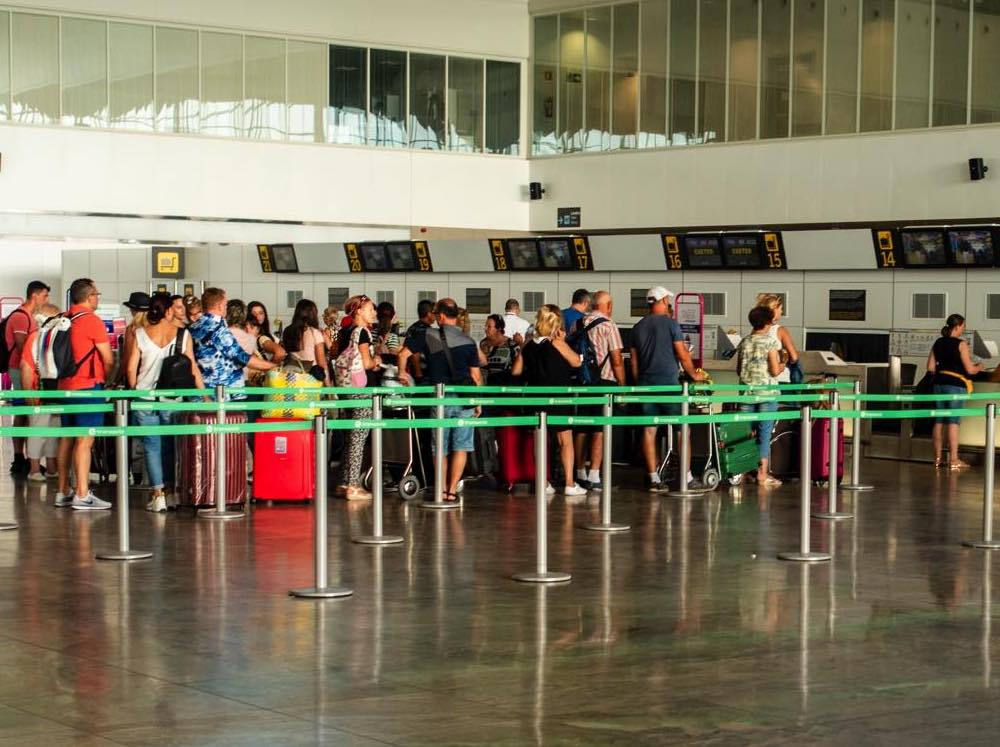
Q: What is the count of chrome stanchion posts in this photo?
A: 12